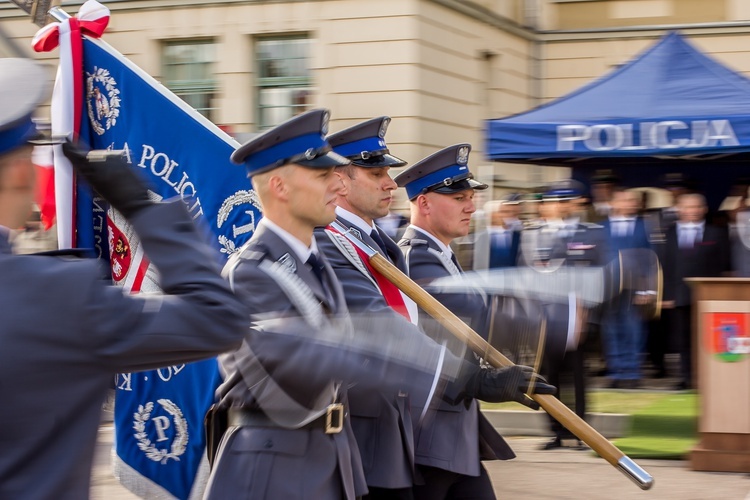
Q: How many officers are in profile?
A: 3